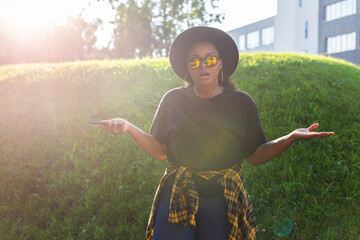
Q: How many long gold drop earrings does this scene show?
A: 2